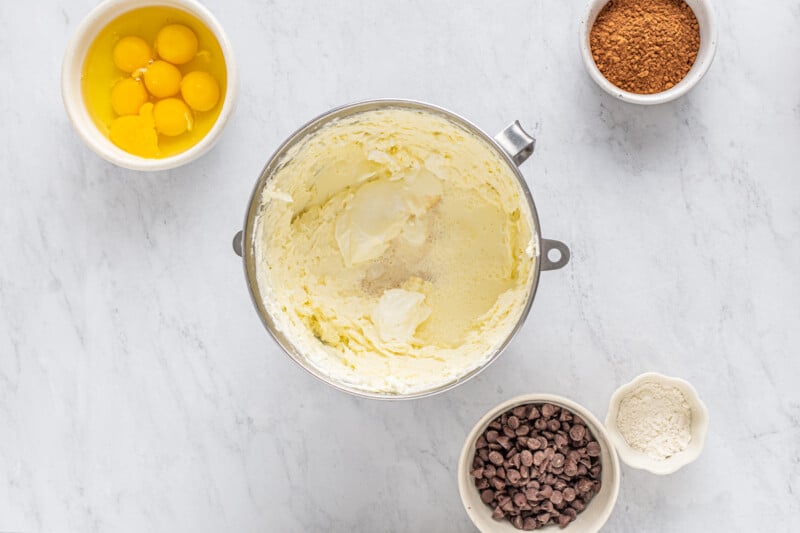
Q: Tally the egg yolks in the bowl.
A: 7